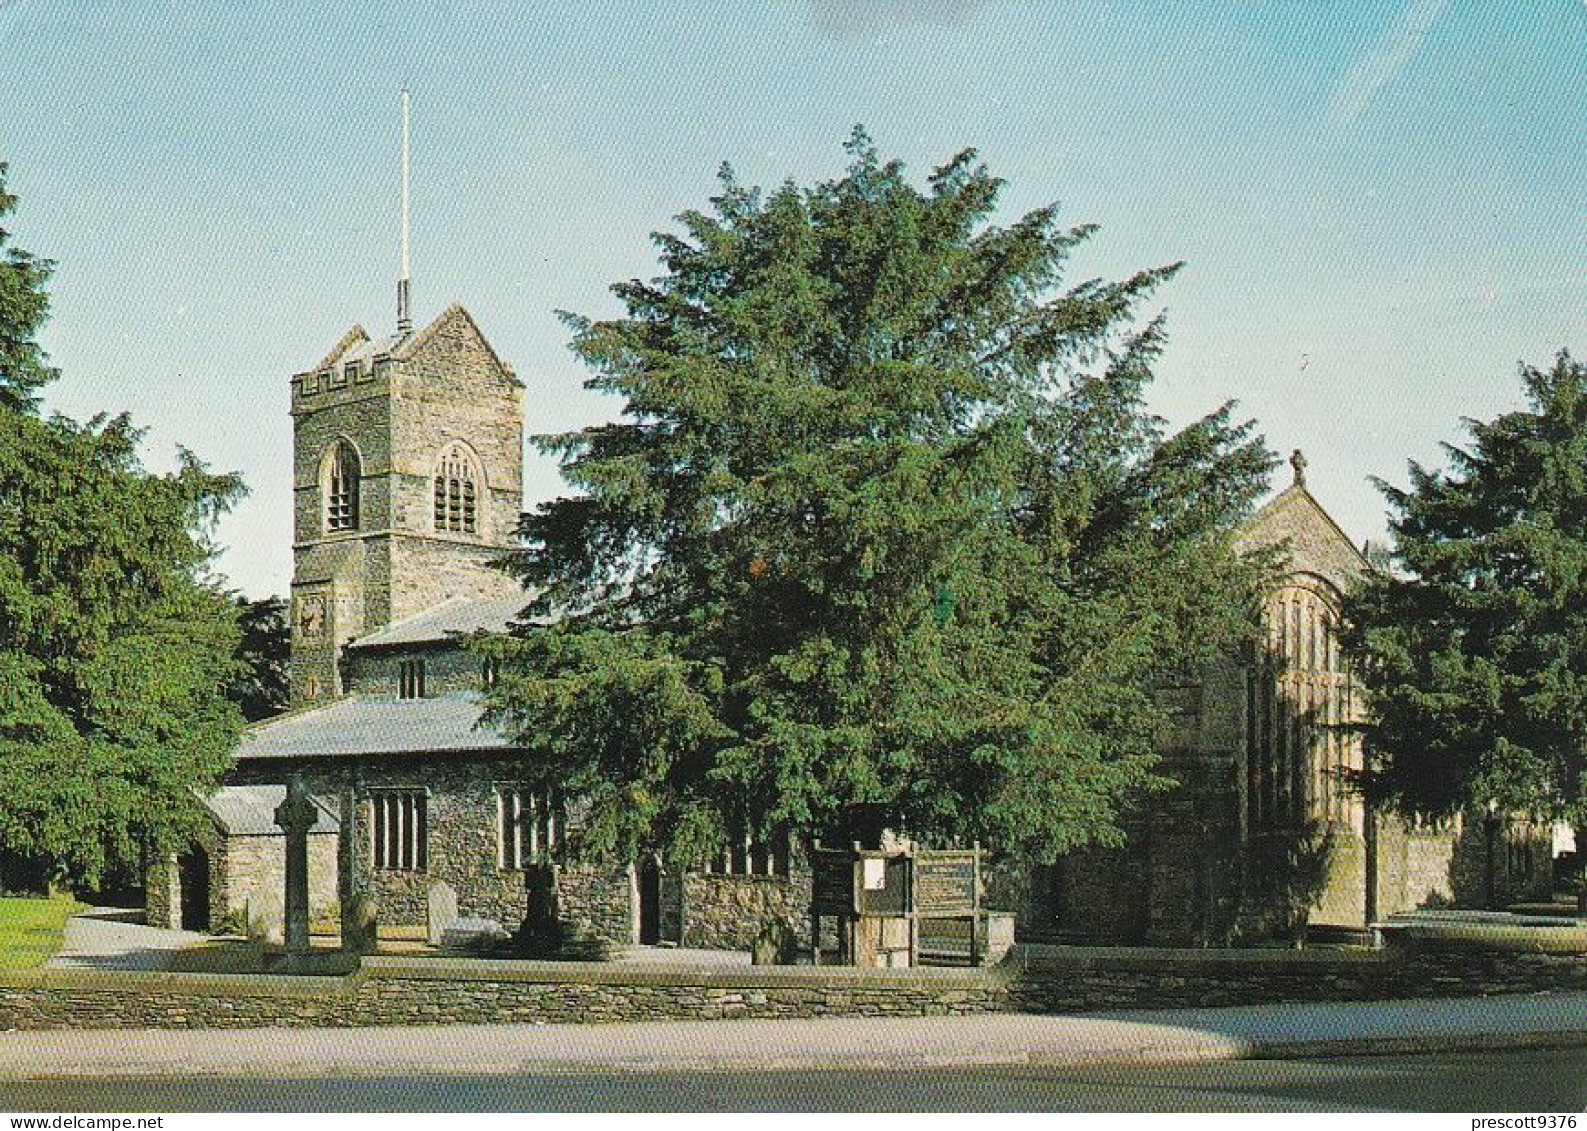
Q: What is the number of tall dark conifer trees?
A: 3